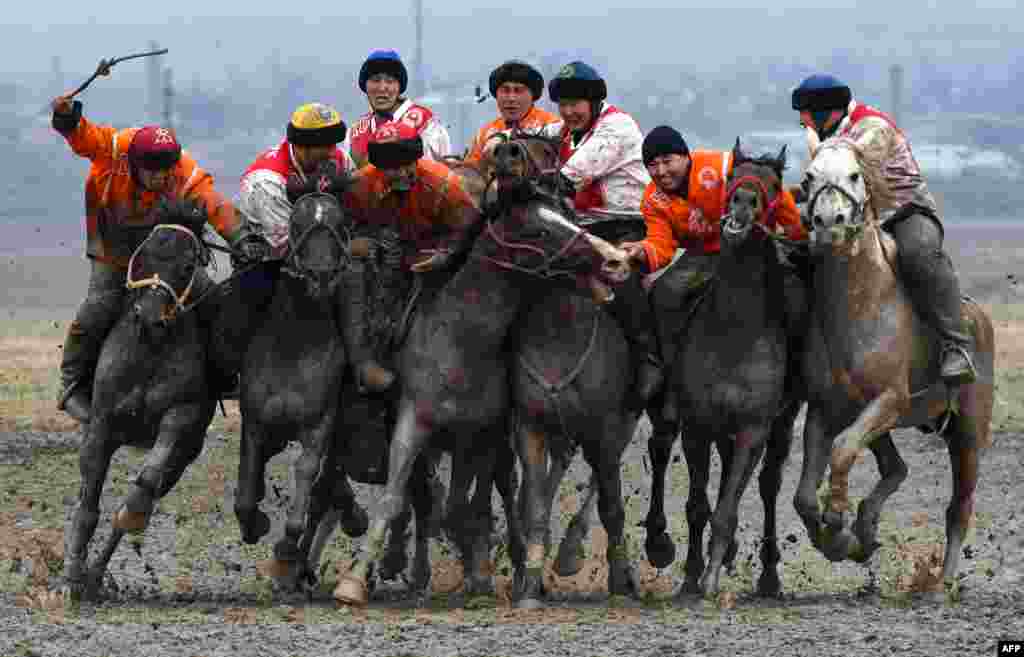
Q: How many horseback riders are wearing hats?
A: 8